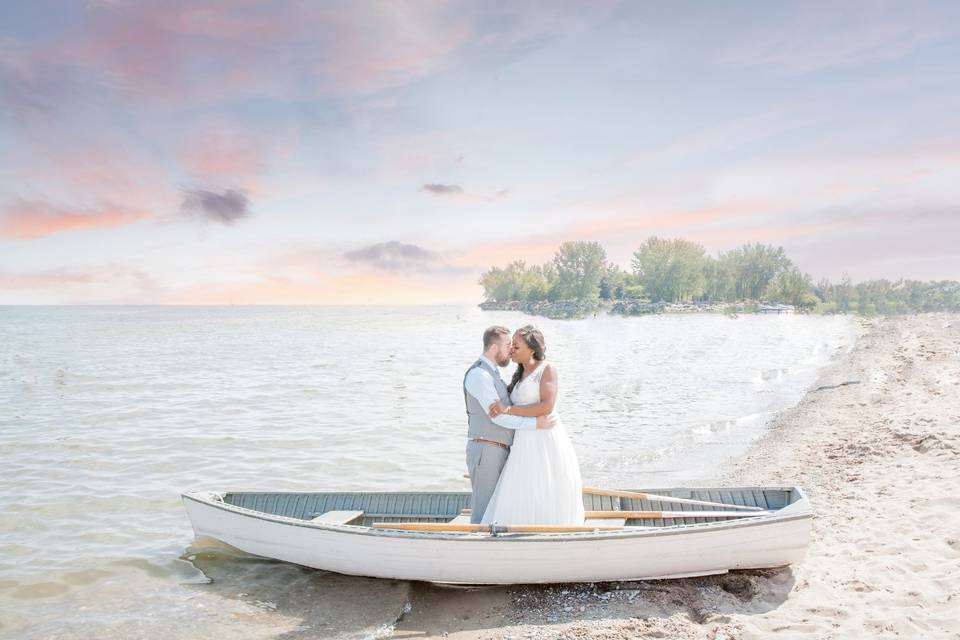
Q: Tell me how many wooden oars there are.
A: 3